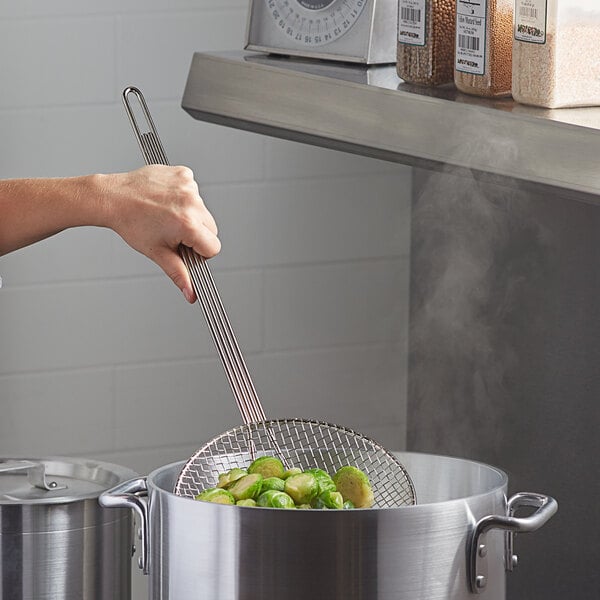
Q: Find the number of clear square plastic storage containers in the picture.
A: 3